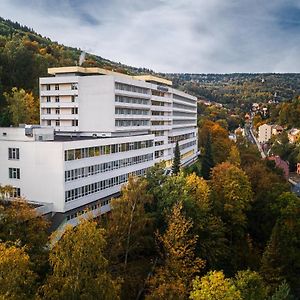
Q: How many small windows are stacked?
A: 3